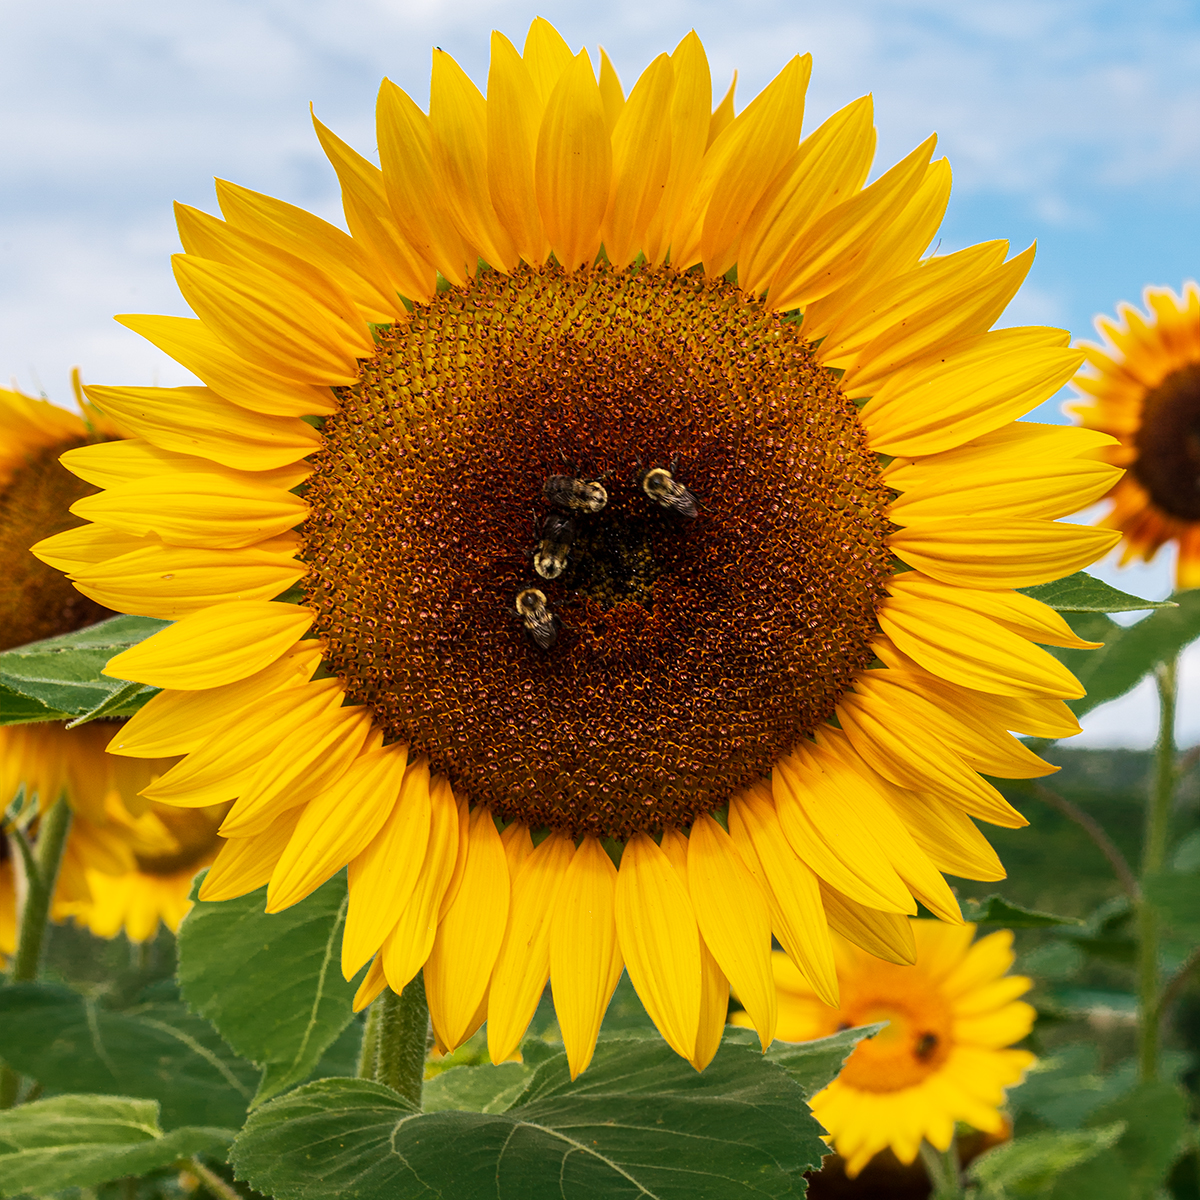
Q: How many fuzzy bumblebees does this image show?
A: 4